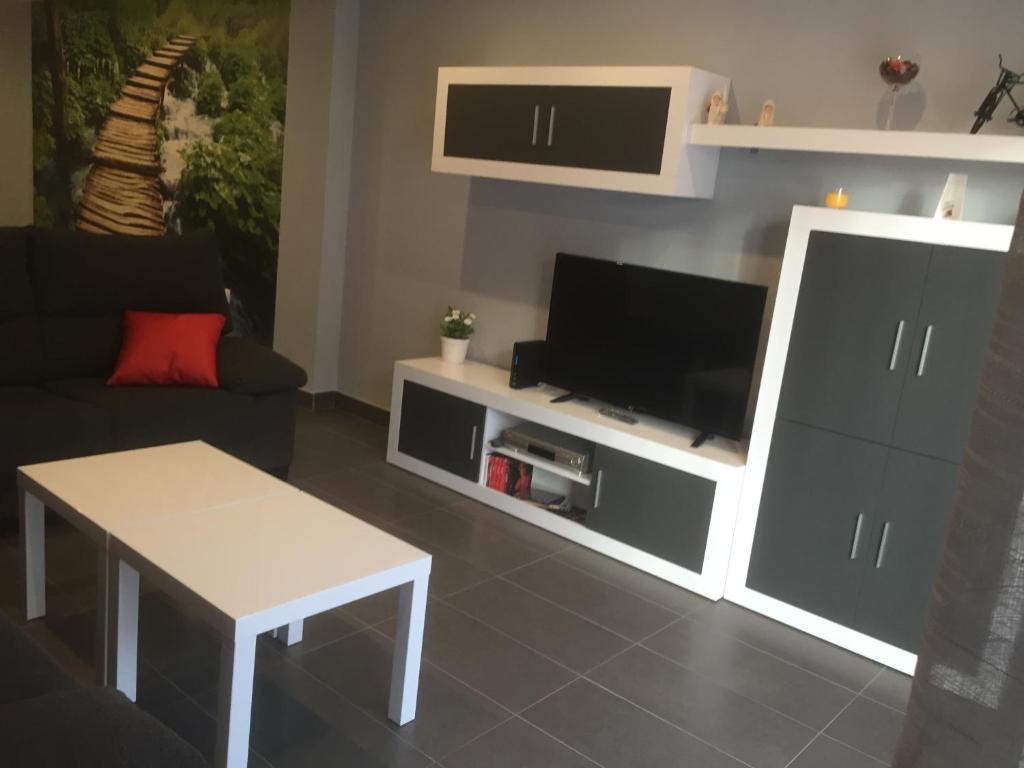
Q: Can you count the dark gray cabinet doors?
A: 8